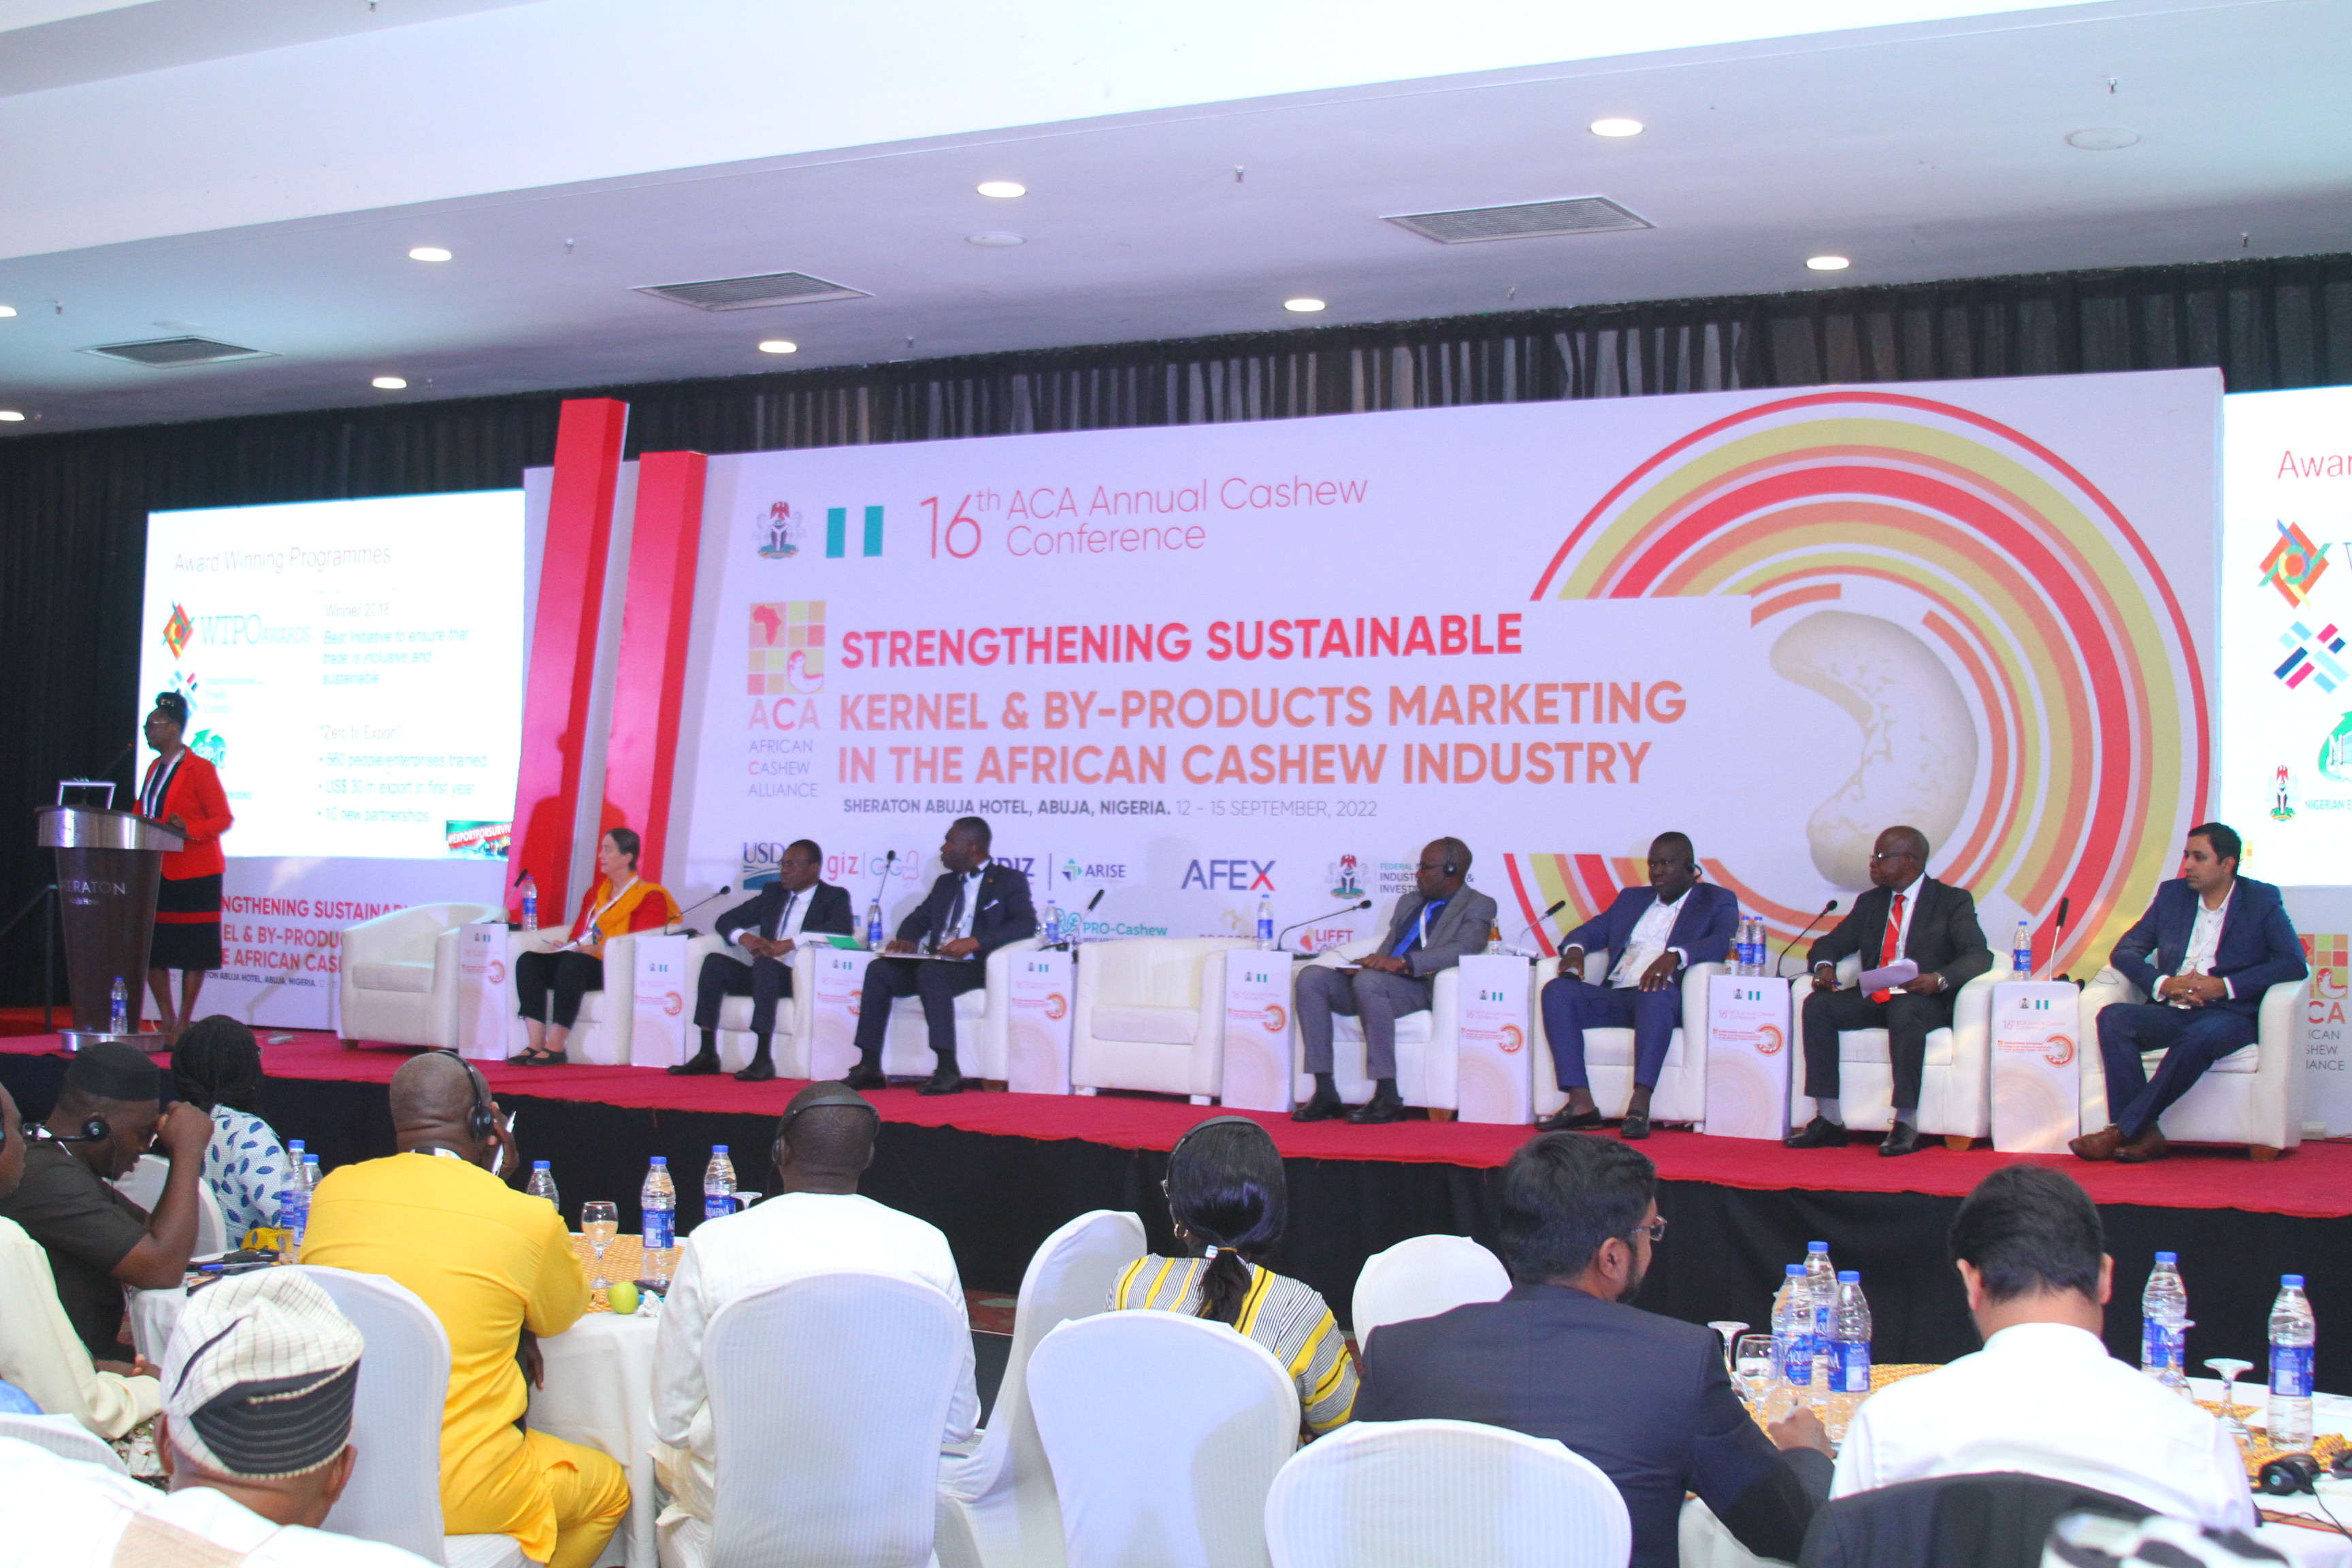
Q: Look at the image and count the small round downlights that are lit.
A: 9